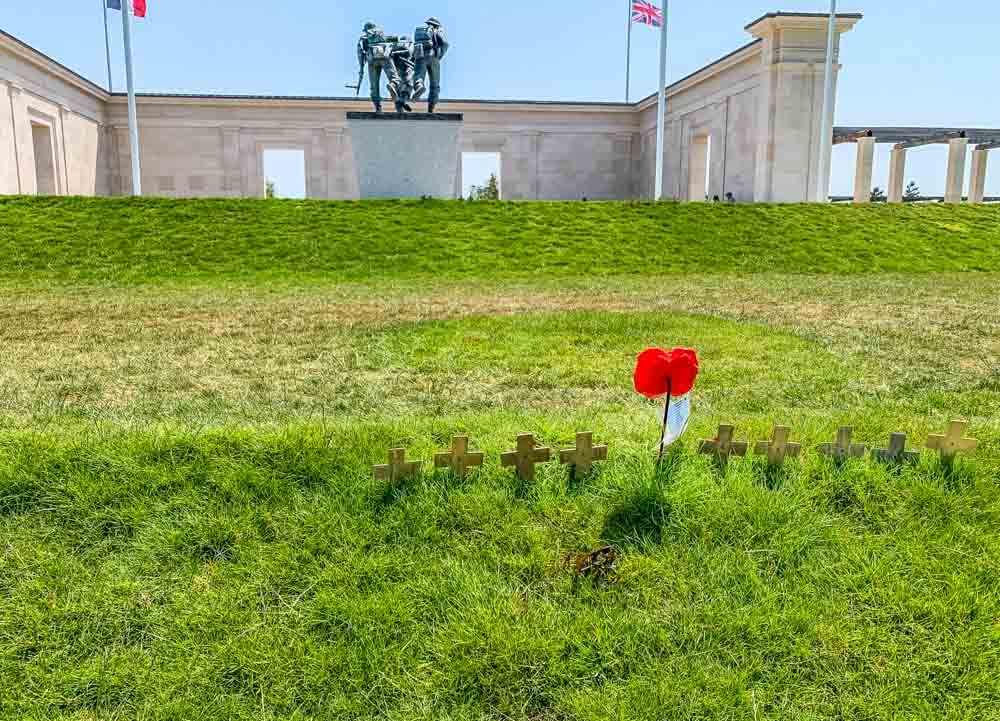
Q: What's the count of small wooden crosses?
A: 9